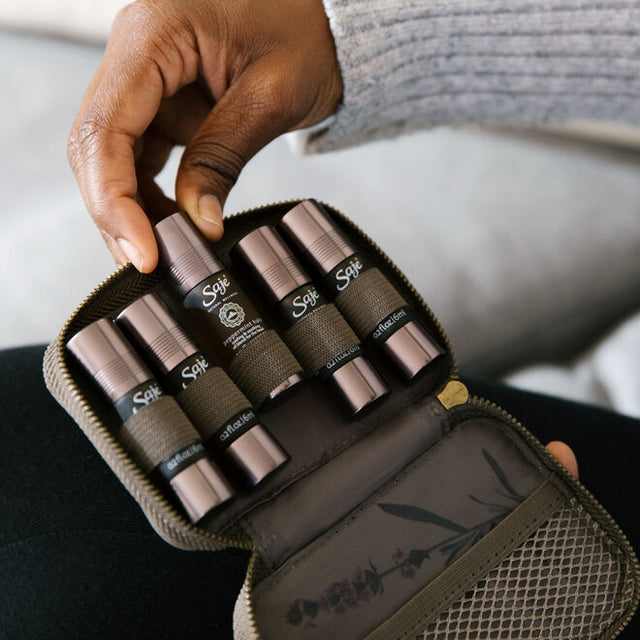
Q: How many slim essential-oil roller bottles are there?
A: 5